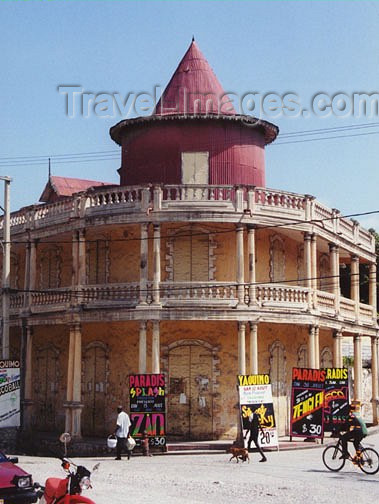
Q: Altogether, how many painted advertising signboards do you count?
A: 5